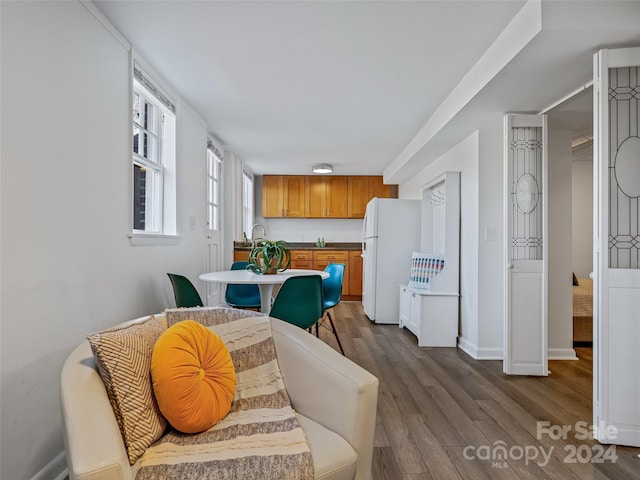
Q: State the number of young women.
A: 0